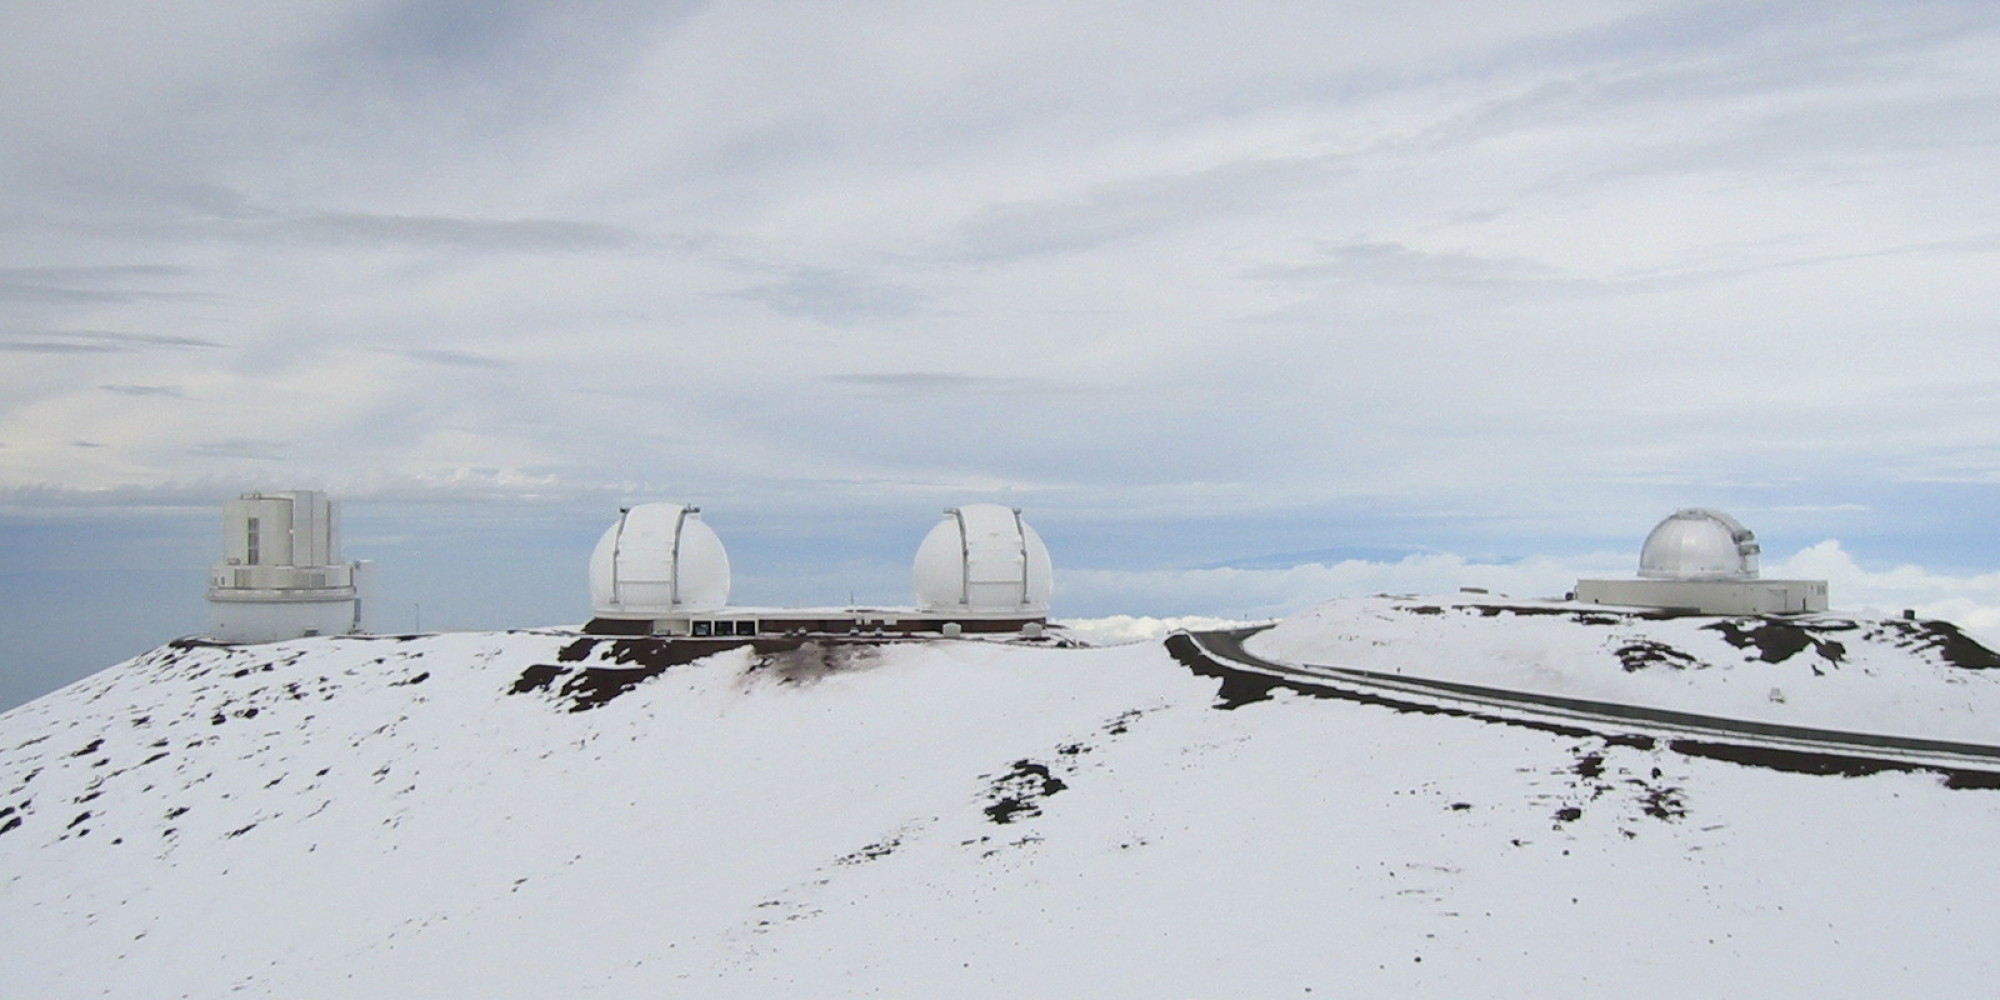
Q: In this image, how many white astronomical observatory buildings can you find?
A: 4